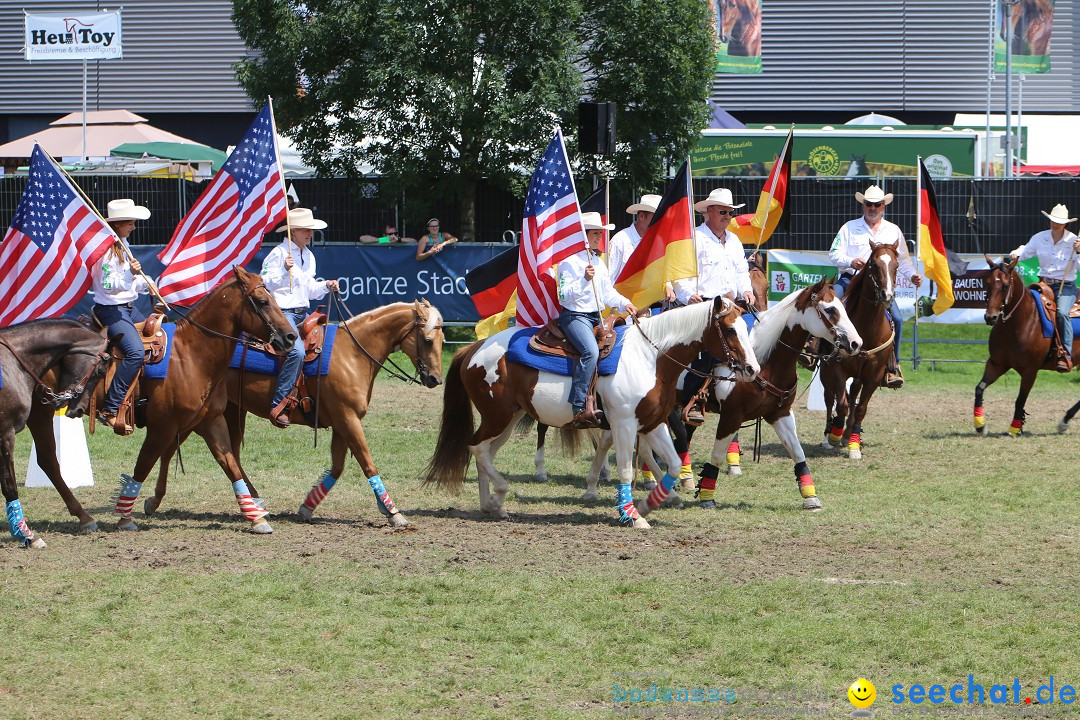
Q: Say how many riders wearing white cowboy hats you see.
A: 7